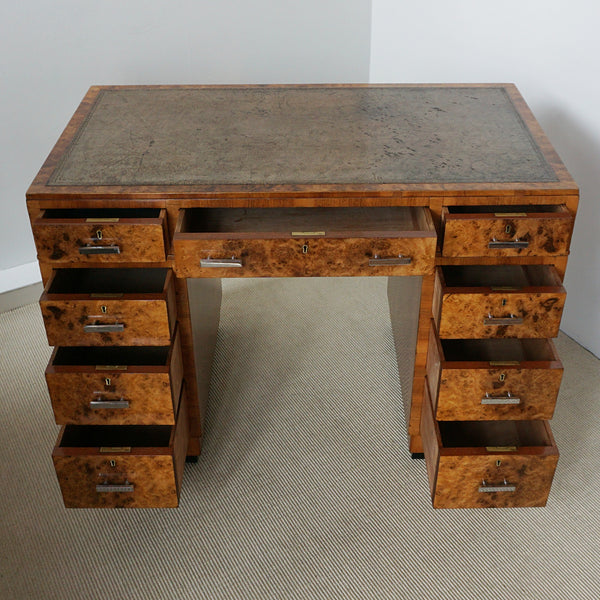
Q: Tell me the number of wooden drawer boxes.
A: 9